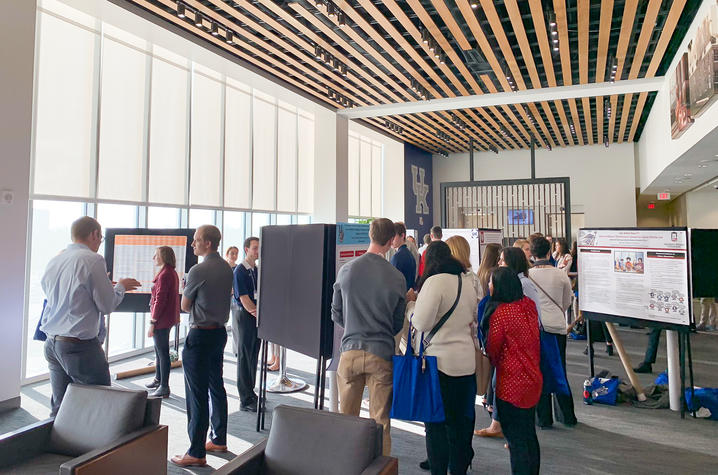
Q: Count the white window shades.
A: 11